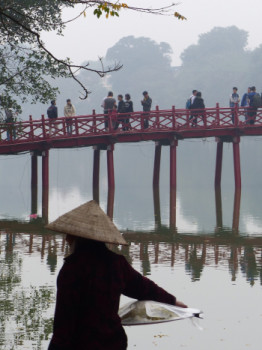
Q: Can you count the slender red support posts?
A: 8